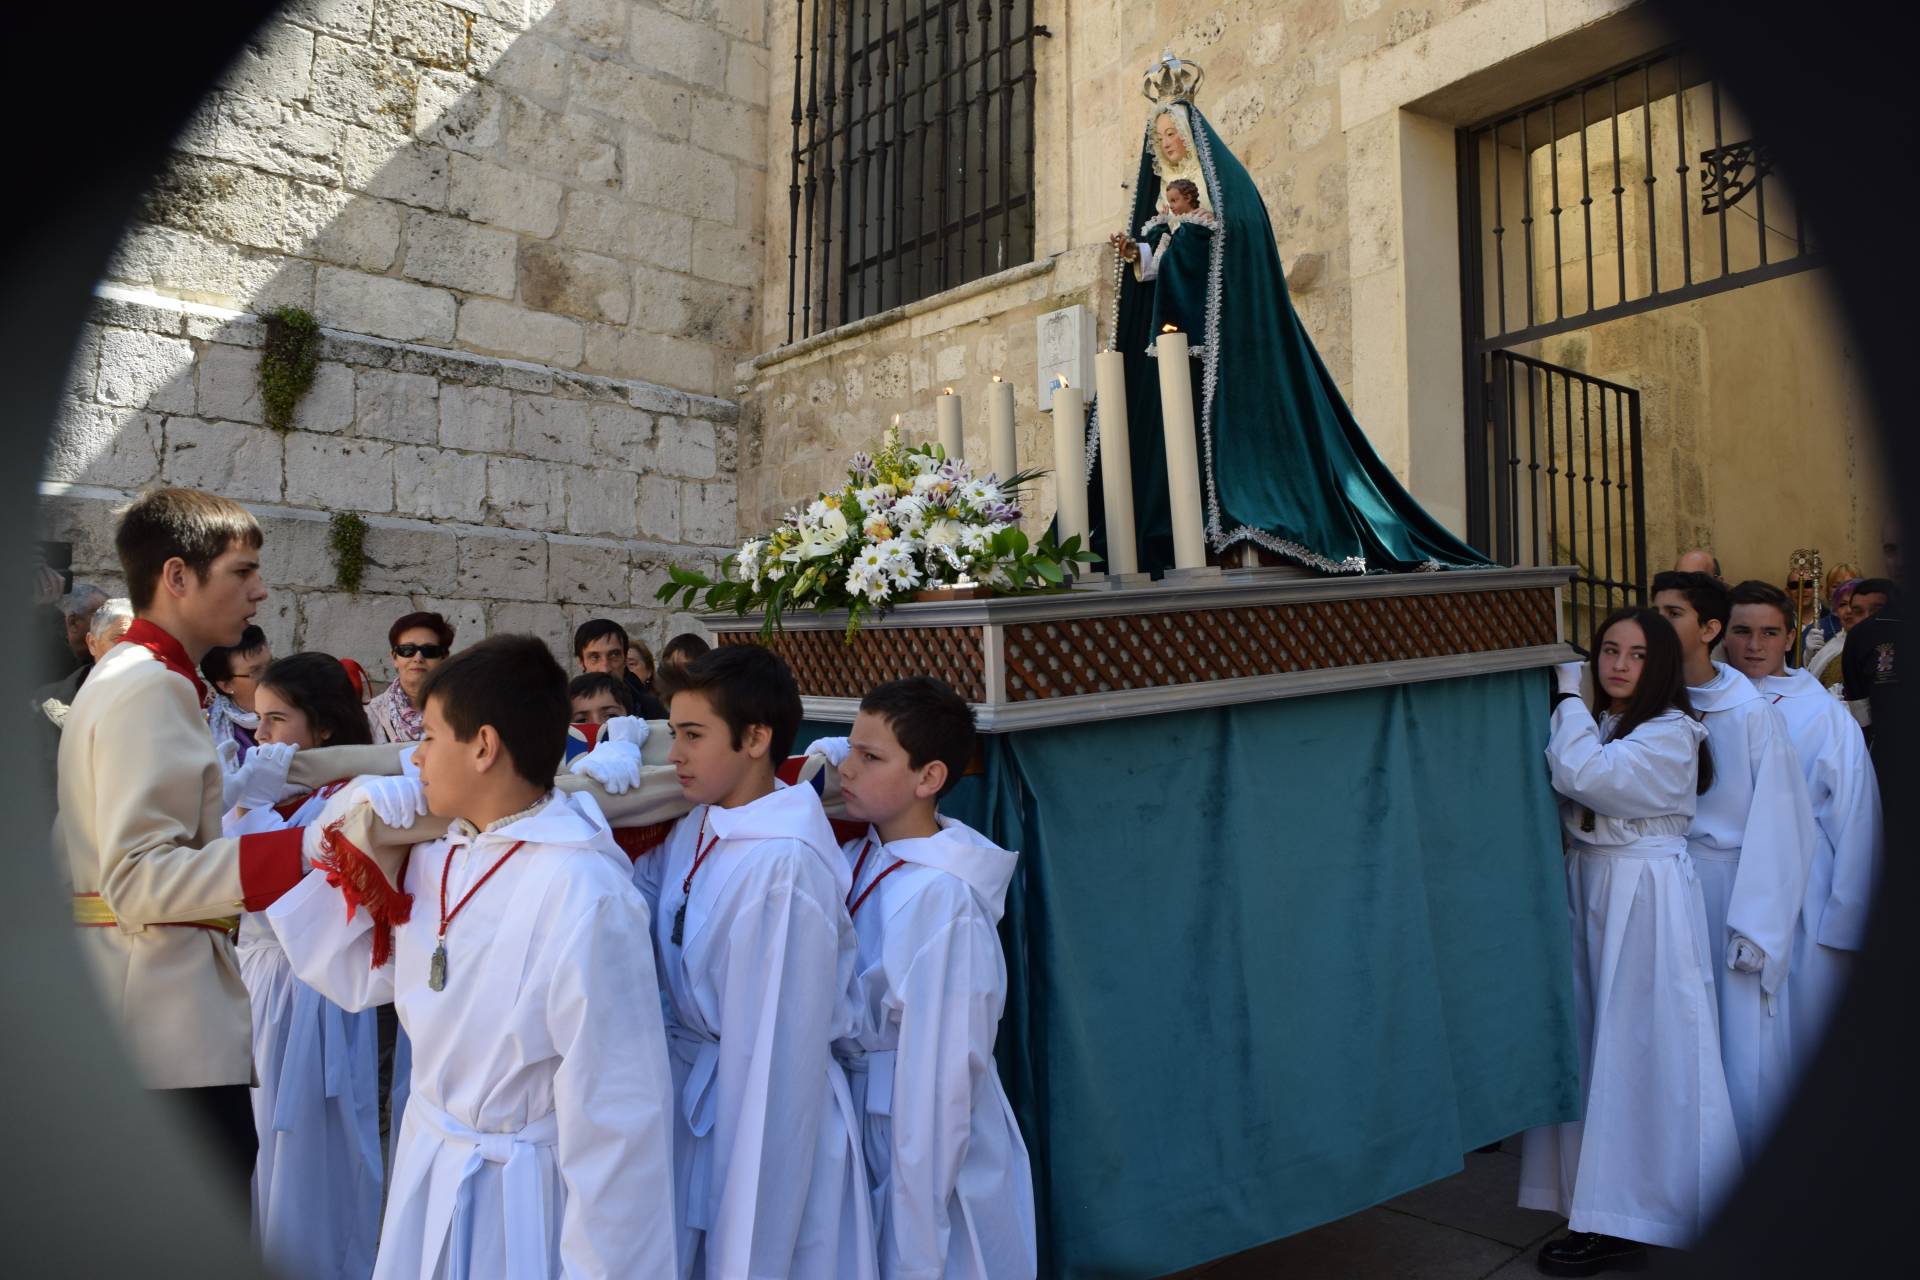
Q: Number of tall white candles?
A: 6